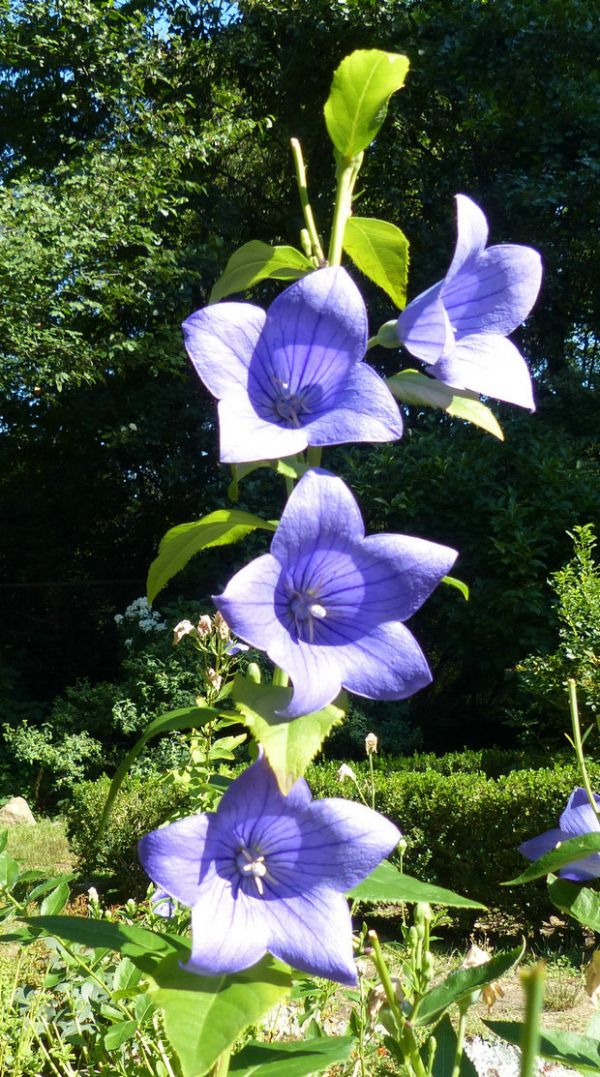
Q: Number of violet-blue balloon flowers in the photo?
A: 5